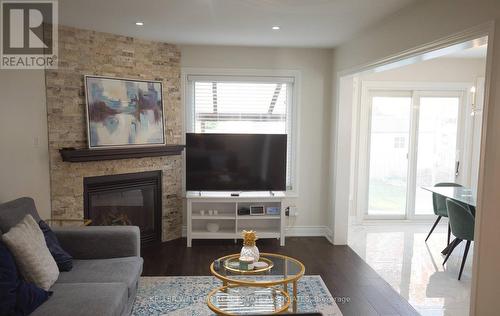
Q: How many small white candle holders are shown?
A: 3